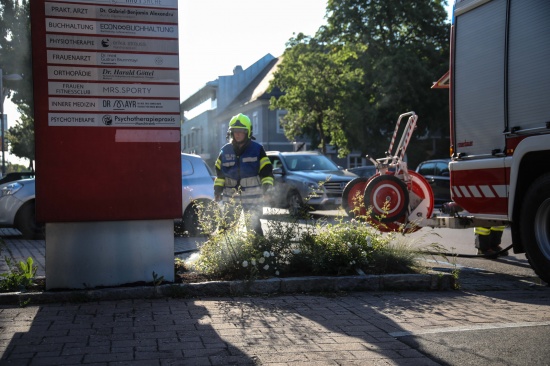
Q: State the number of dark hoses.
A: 1